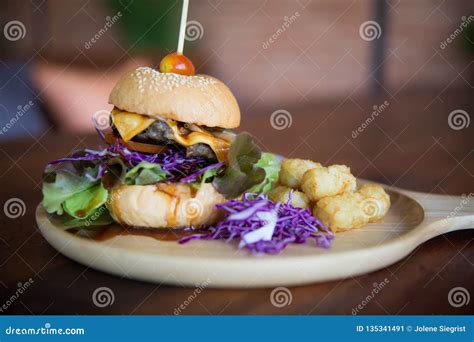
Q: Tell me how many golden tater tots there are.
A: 5